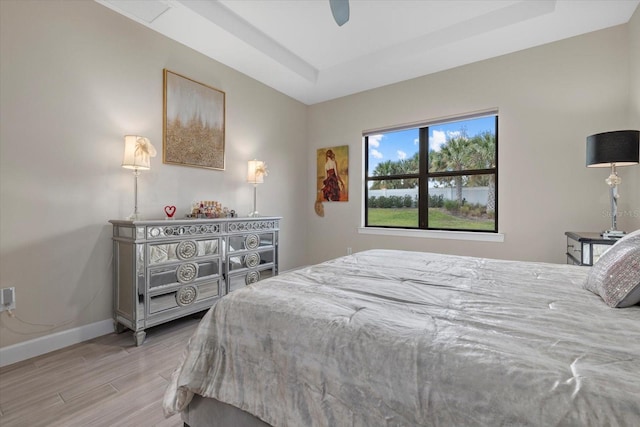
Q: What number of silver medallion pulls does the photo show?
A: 6